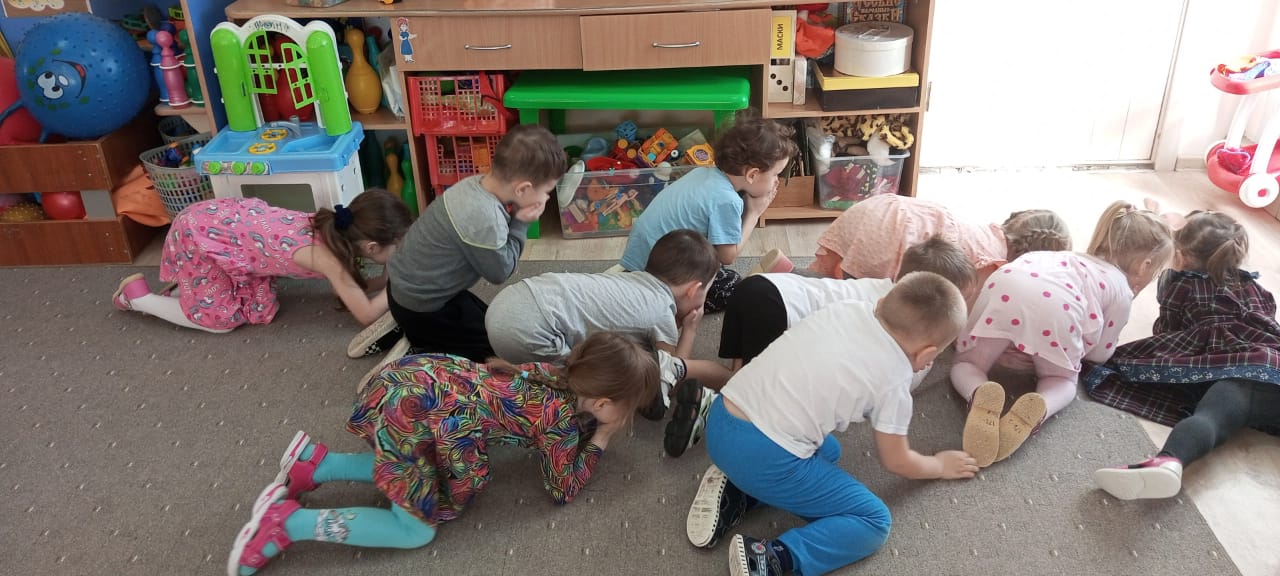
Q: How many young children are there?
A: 10